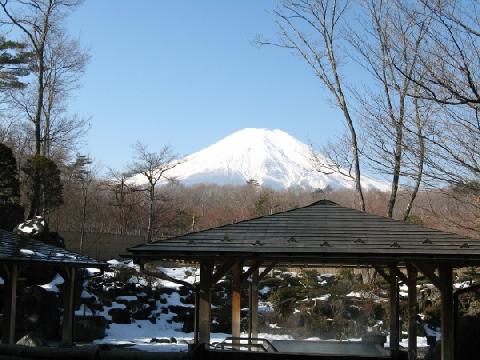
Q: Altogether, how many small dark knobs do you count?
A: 9